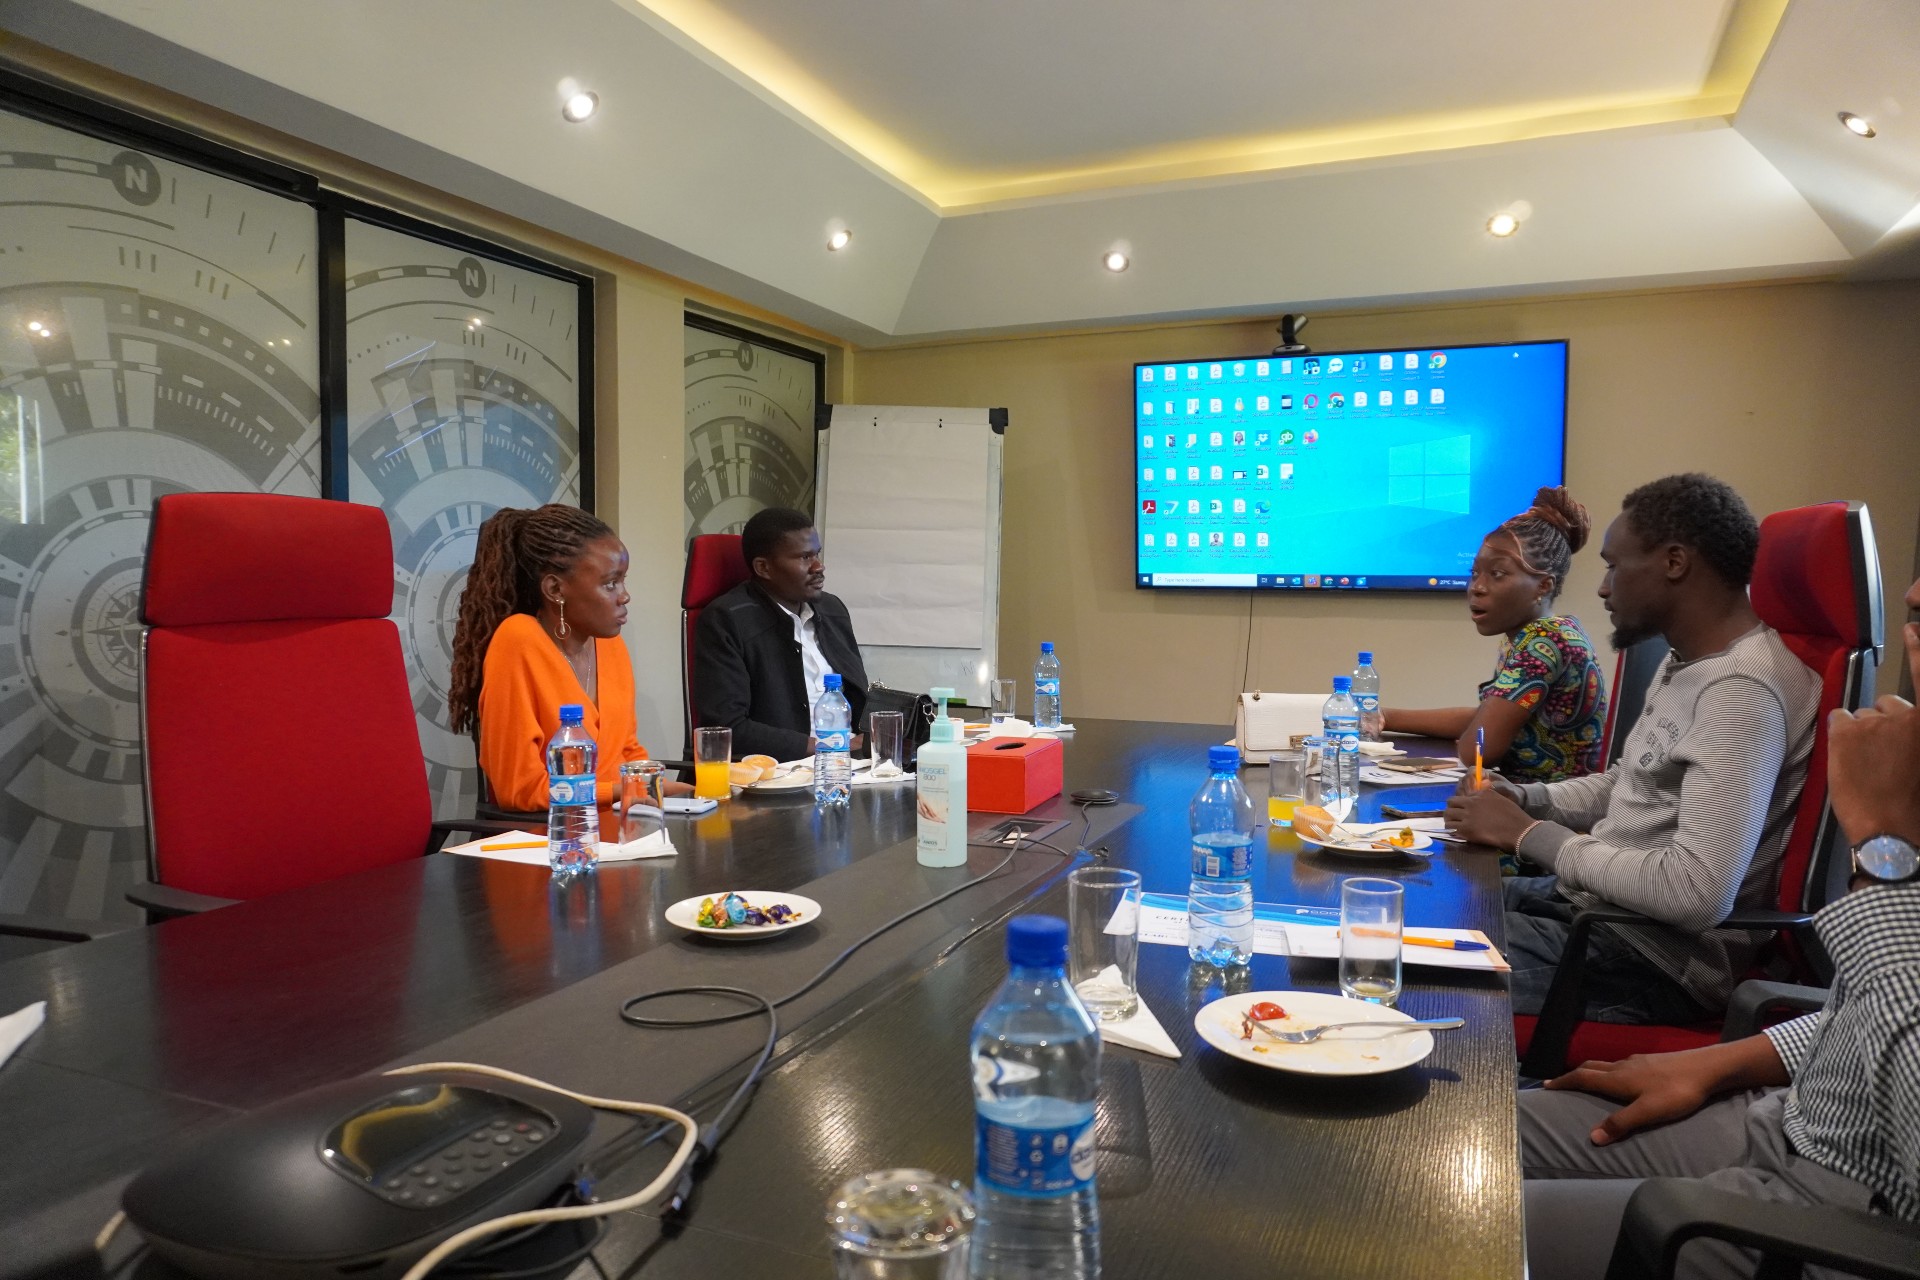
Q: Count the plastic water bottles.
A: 7